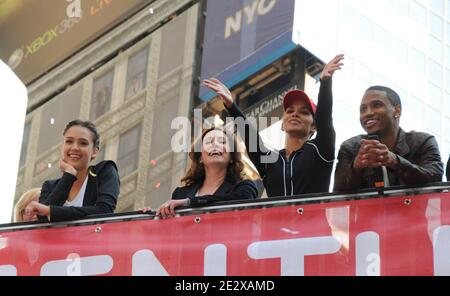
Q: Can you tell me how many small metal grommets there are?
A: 4